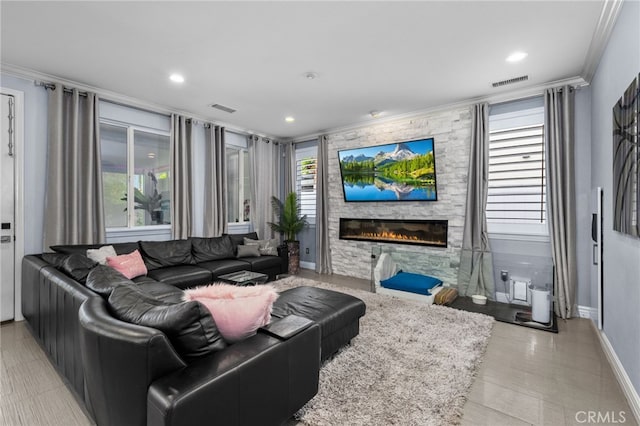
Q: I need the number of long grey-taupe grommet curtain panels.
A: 8